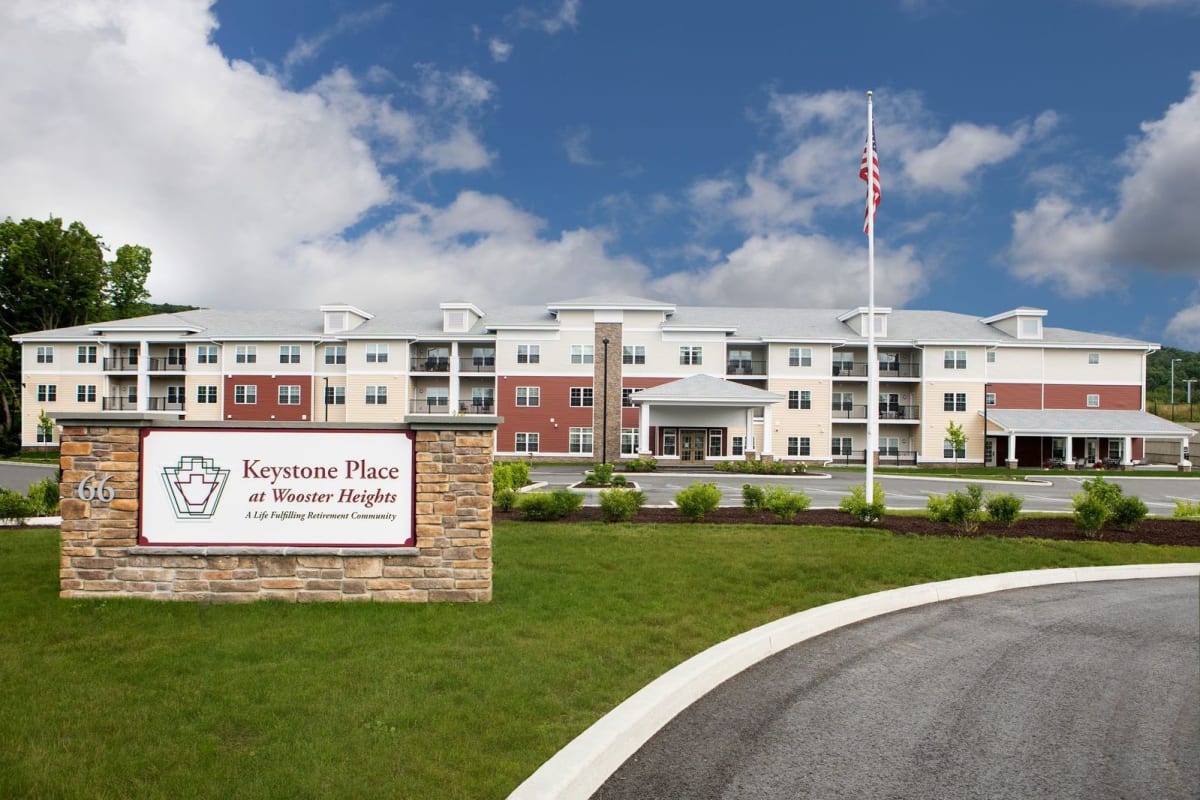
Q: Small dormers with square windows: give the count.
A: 4